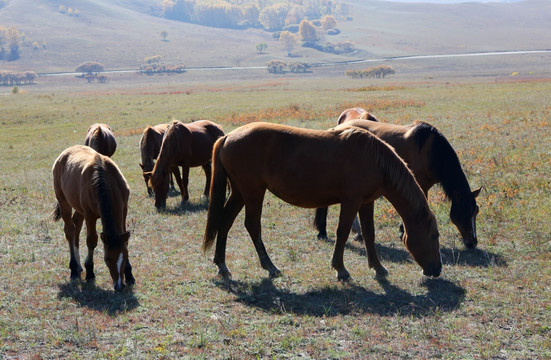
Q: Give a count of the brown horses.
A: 7